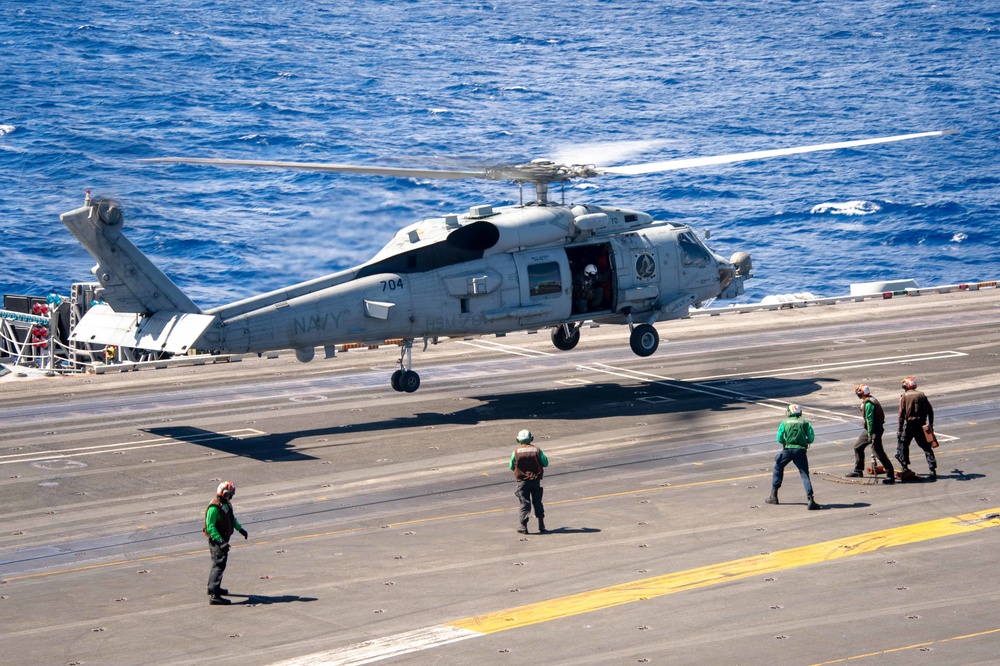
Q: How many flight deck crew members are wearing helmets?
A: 5